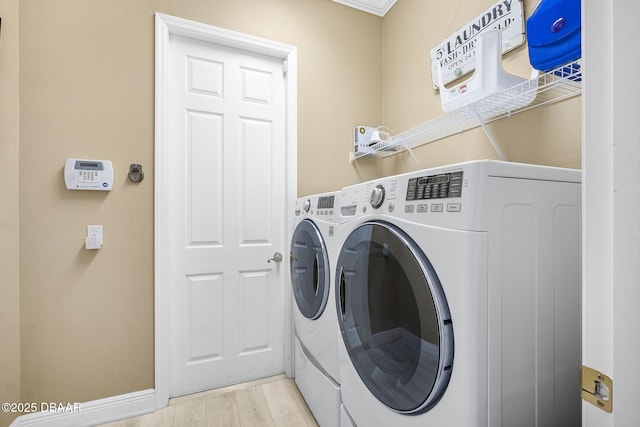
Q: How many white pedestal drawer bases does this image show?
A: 2